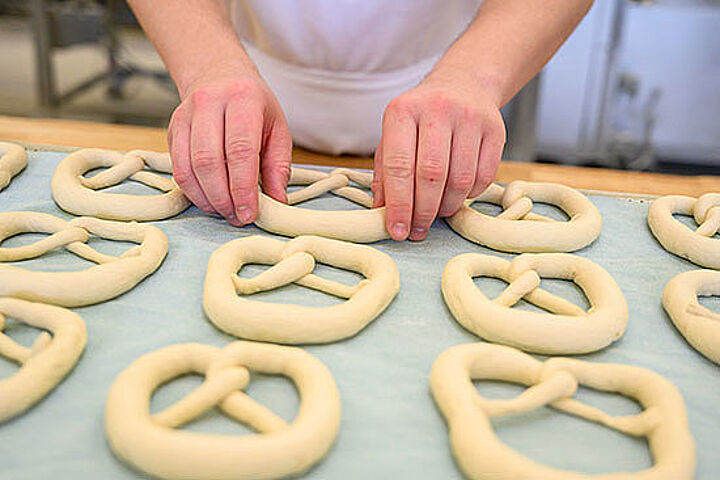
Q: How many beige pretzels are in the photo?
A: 12